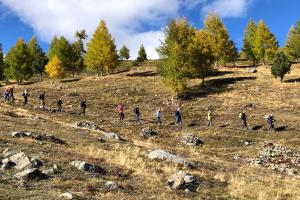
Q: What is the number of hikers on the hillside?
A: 13